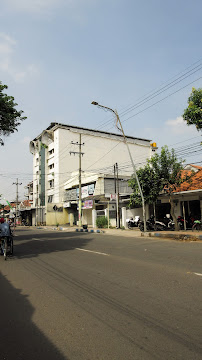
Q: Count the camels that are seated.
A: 0